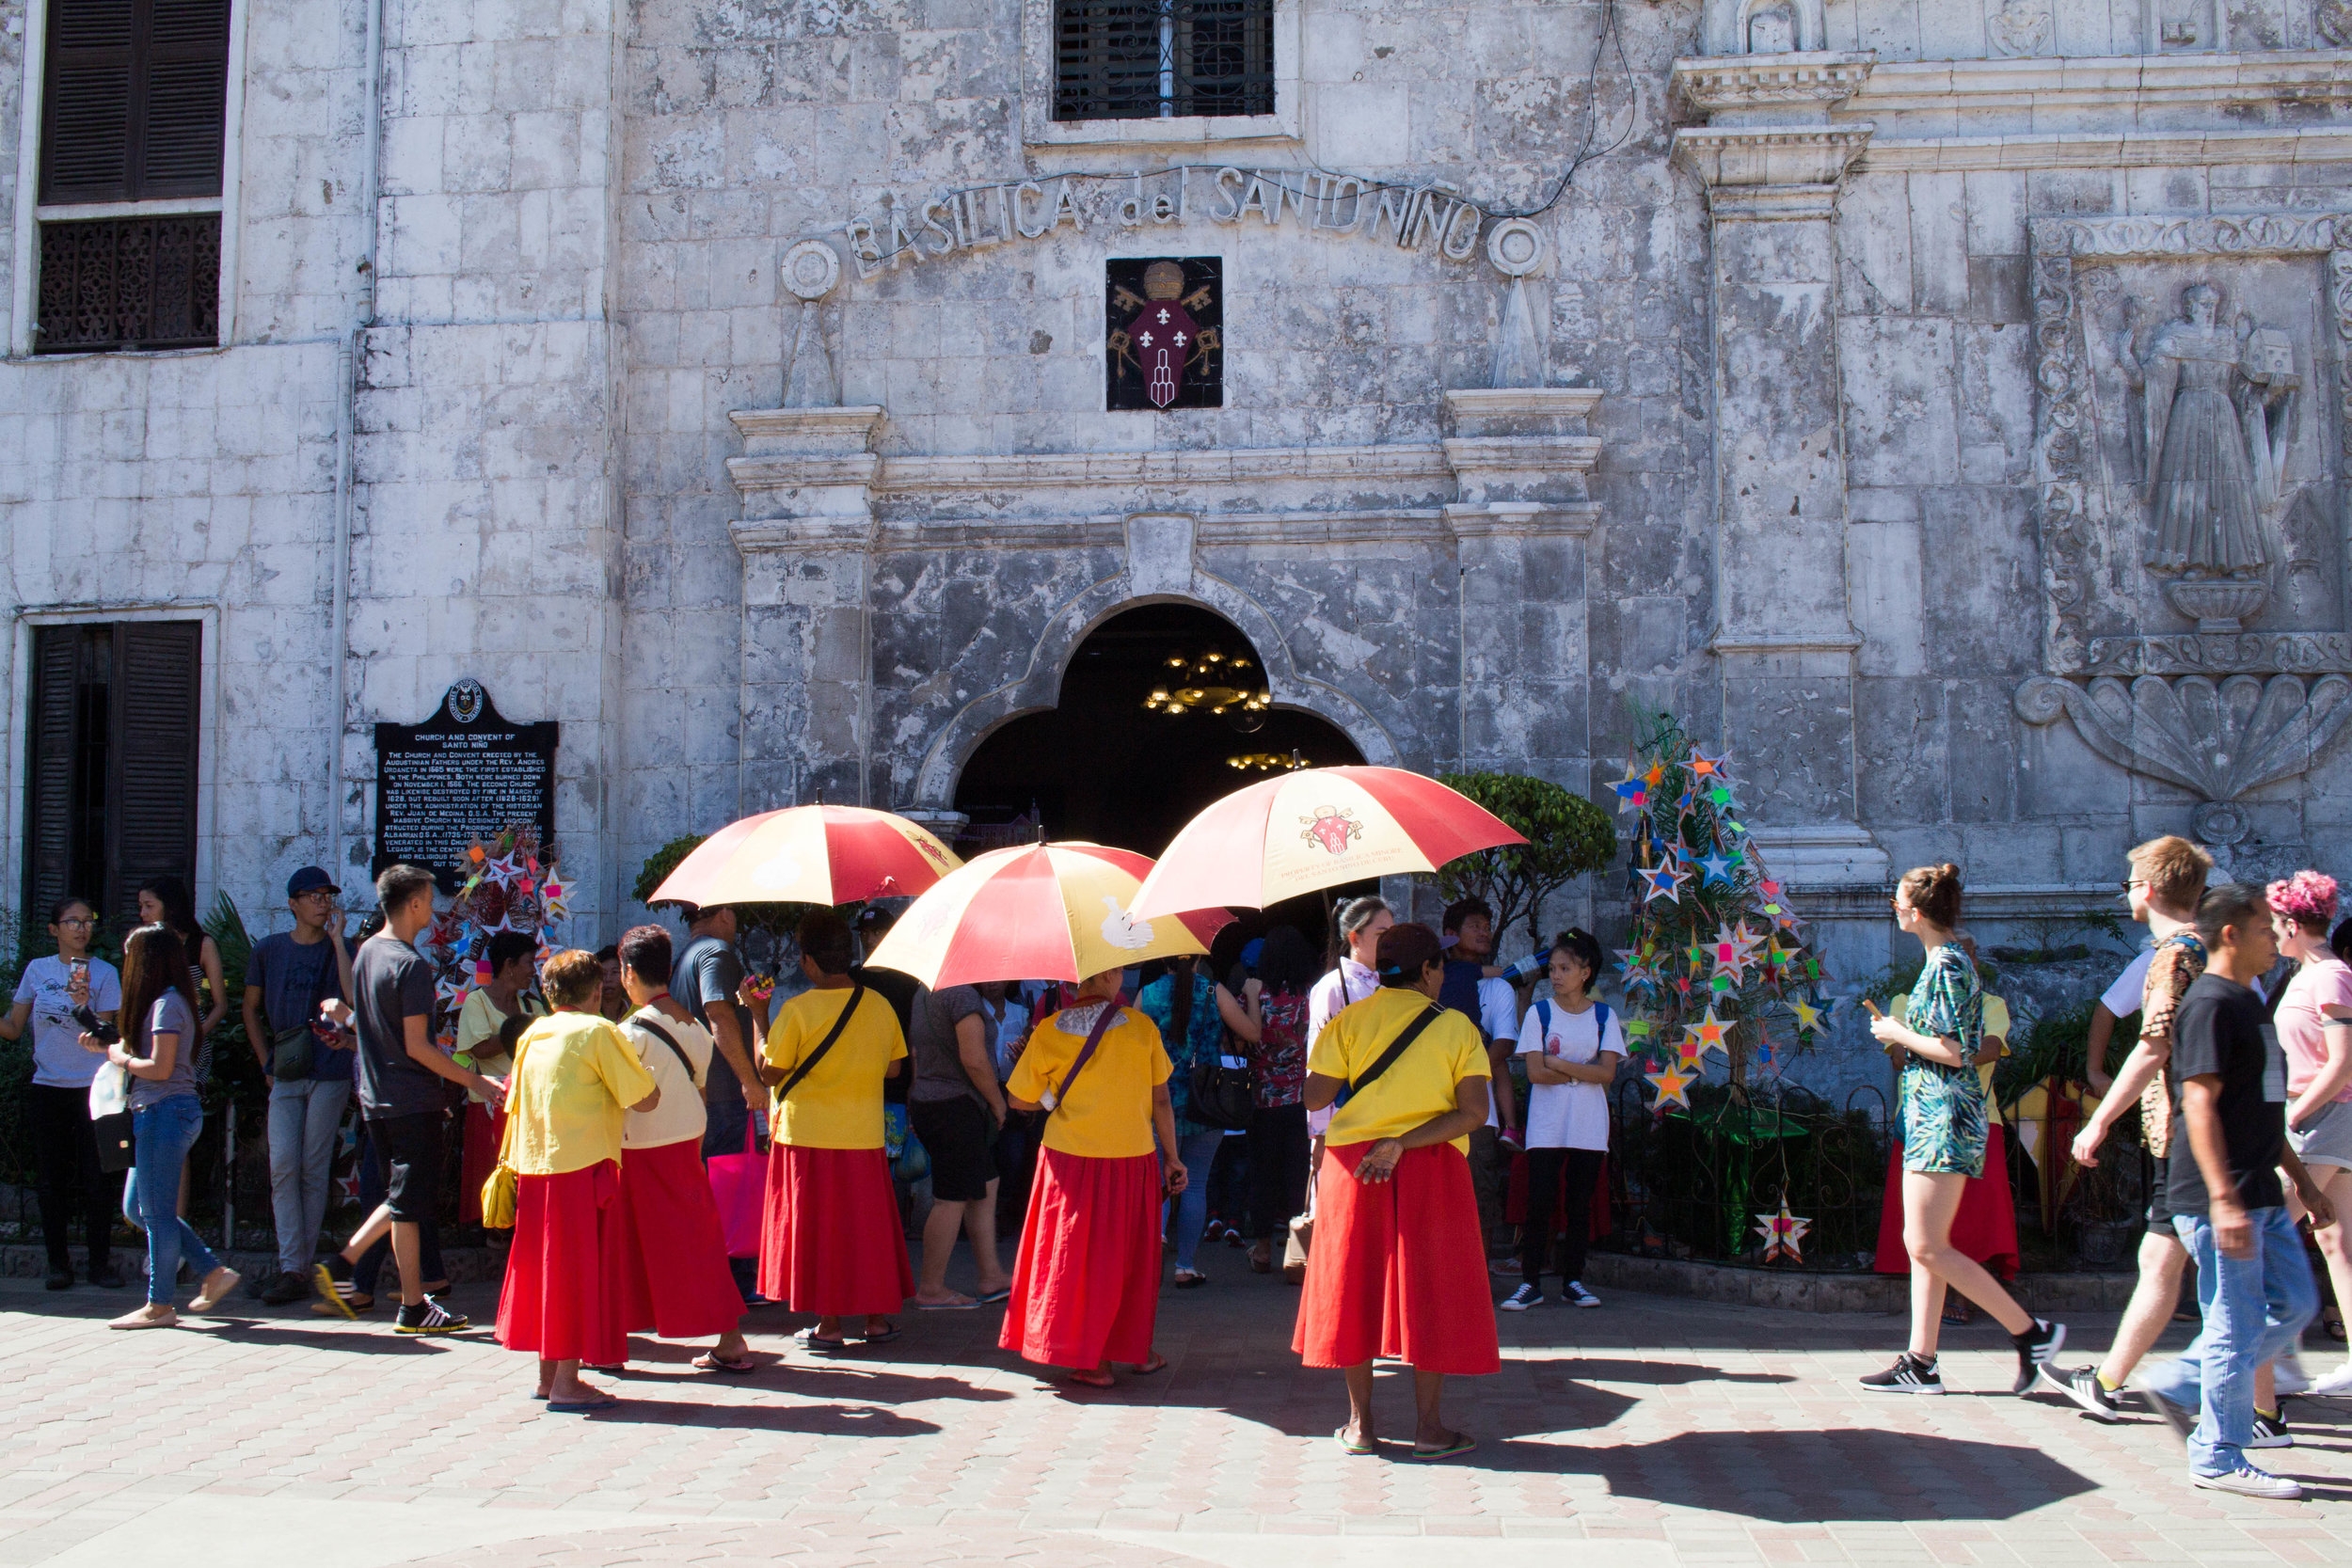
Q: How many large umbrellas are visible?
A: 3